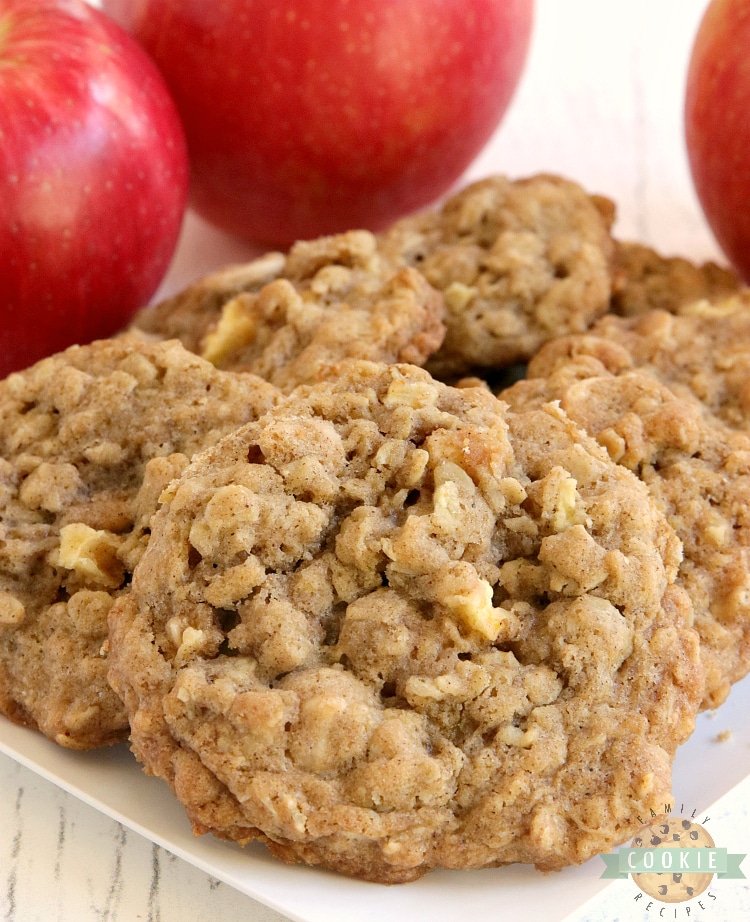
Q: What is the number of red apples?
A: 3